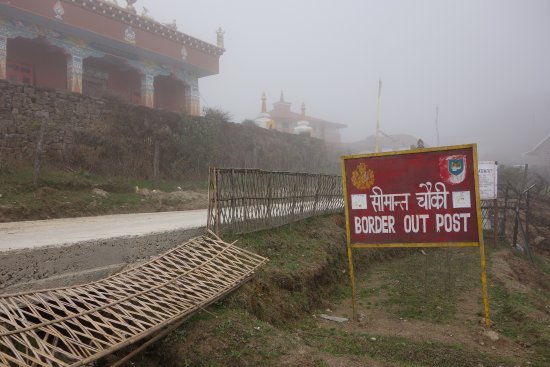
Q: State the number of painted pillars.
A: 4